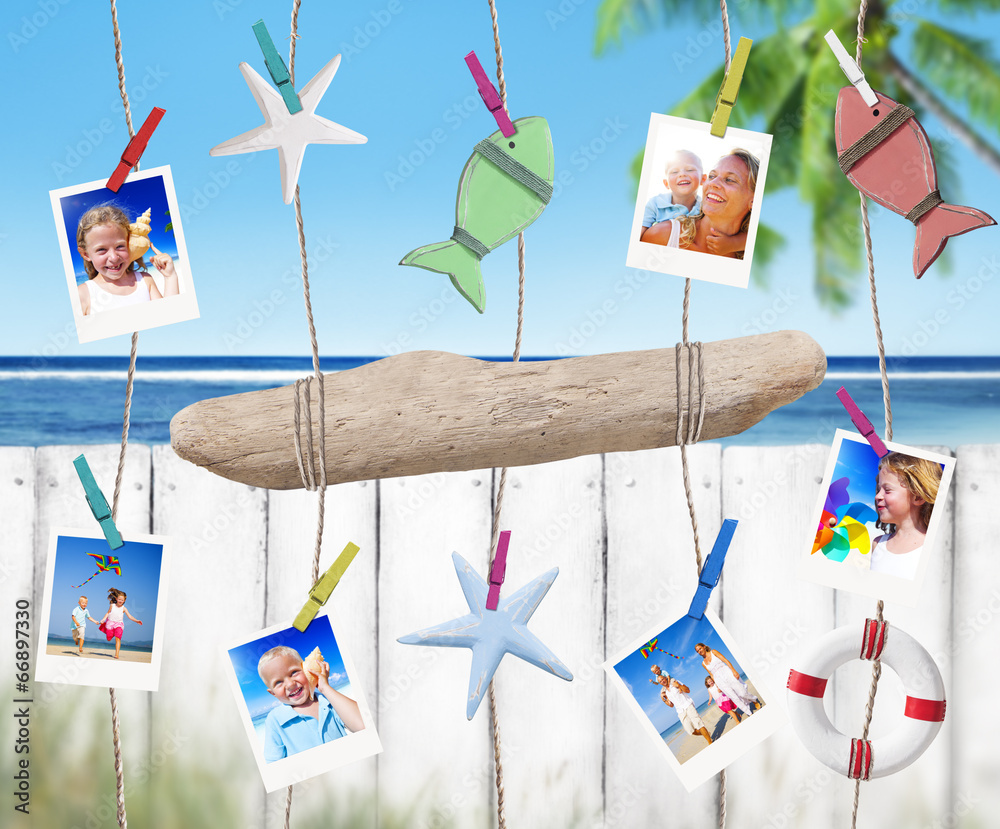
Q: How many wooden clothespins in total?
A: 10